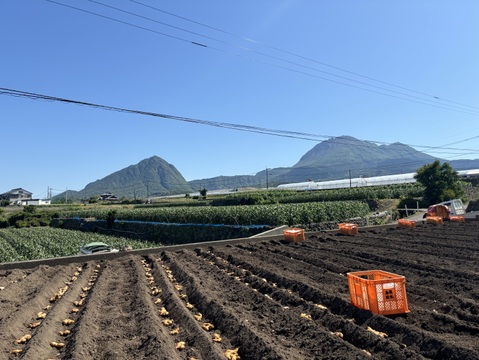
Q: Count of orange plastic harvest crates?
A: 6